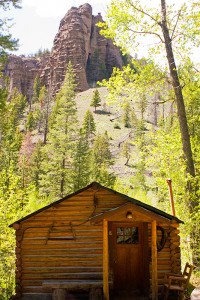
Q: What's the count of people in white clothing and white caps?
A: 0